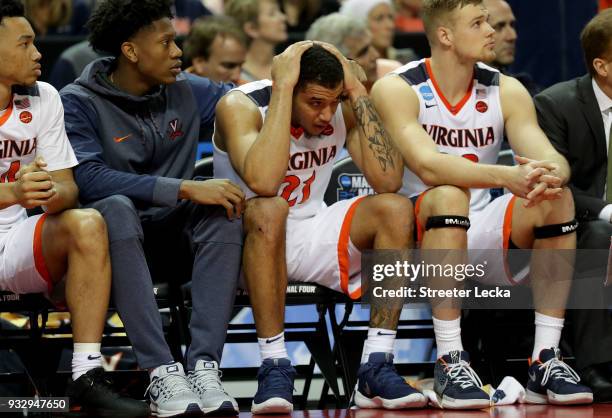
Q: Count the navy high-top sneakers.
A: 4